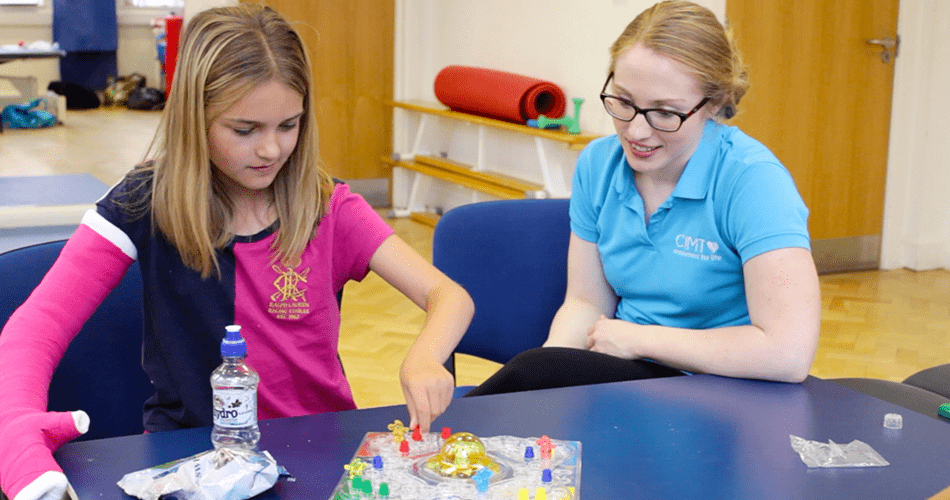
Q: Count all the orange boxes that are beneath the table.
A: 0